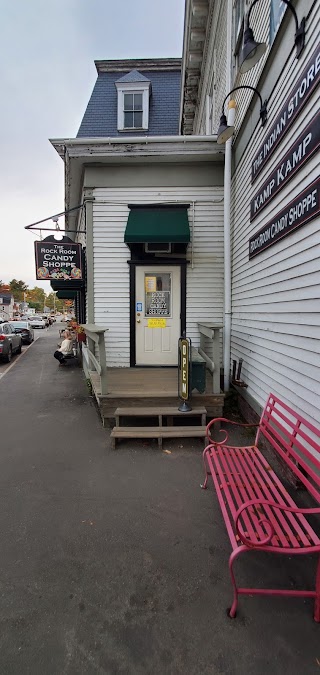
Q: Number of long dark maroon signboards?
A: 3